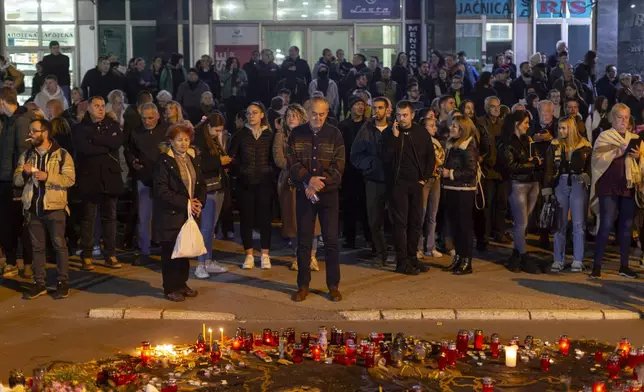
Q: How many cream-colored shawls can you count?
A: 1